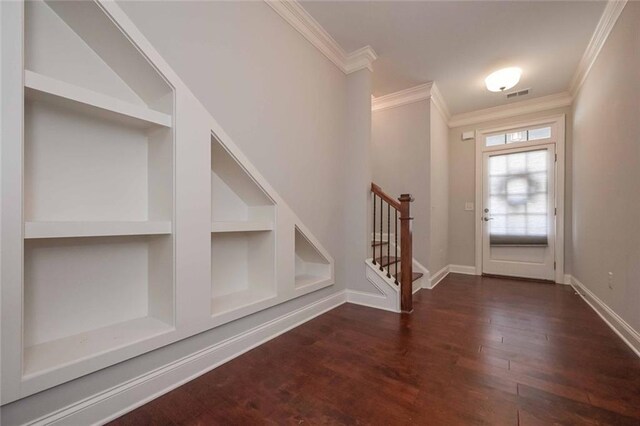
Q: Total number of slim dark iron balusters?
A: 4